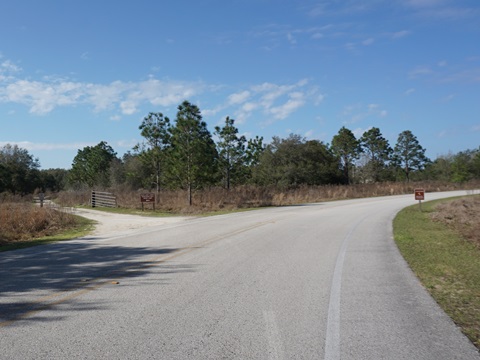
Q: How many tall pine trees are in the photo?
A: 6